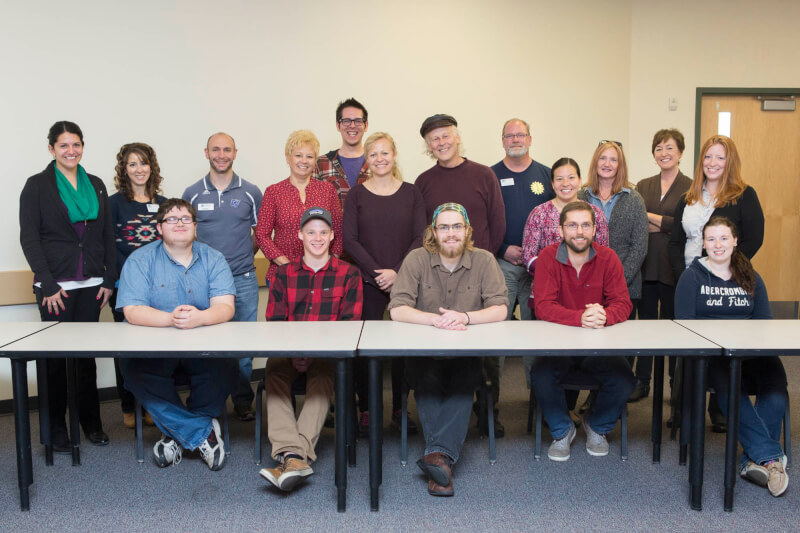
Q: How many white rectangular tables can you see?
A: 4